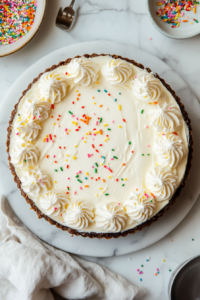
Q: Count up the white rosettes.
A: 15